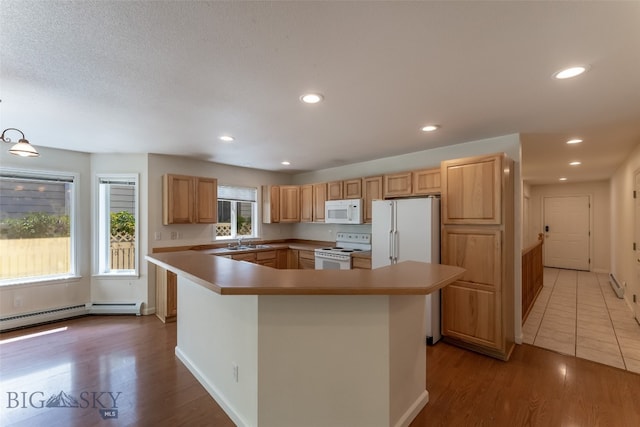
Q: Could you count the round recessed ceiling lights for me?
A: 8